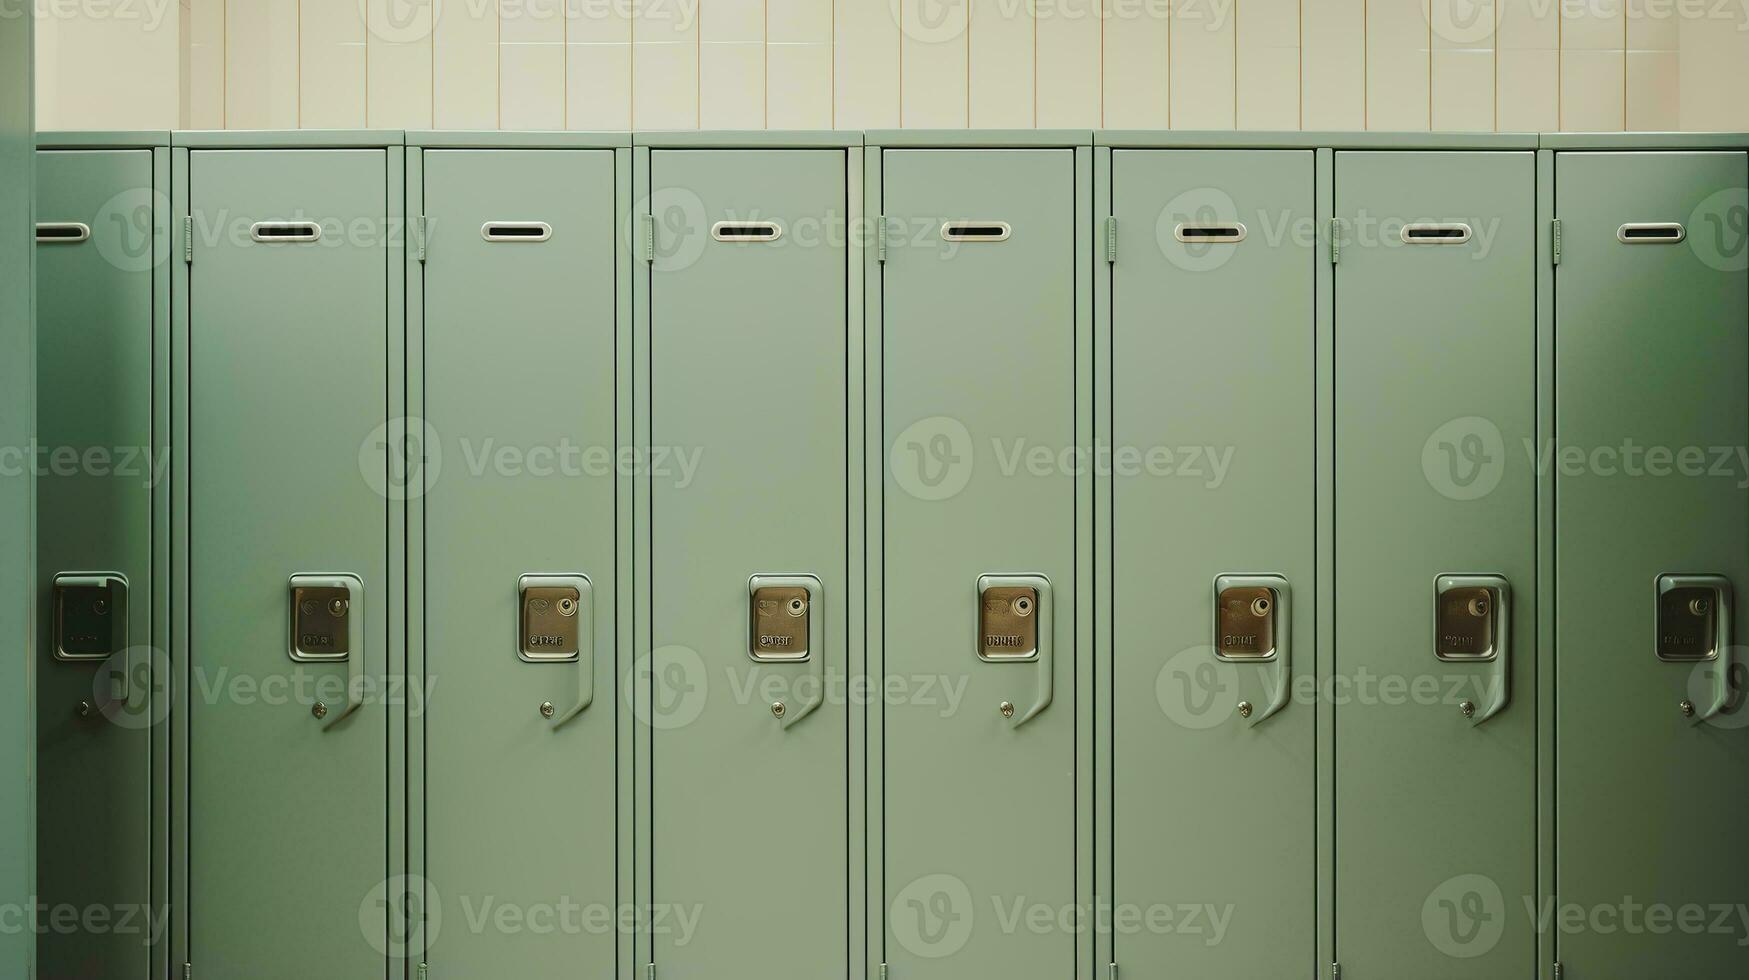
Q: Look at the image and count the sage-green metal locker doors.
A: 8